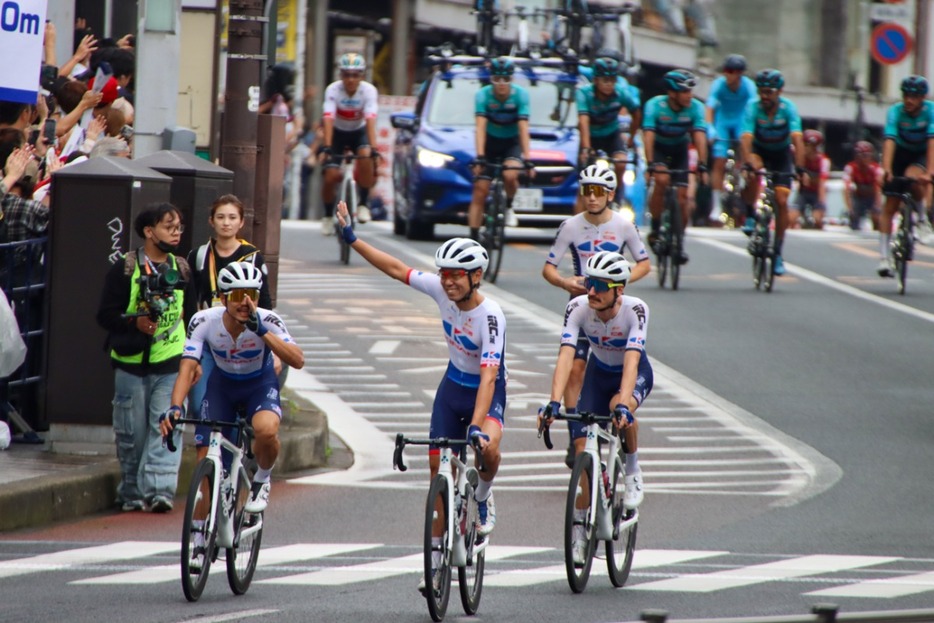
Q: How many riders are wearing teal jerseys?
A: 5